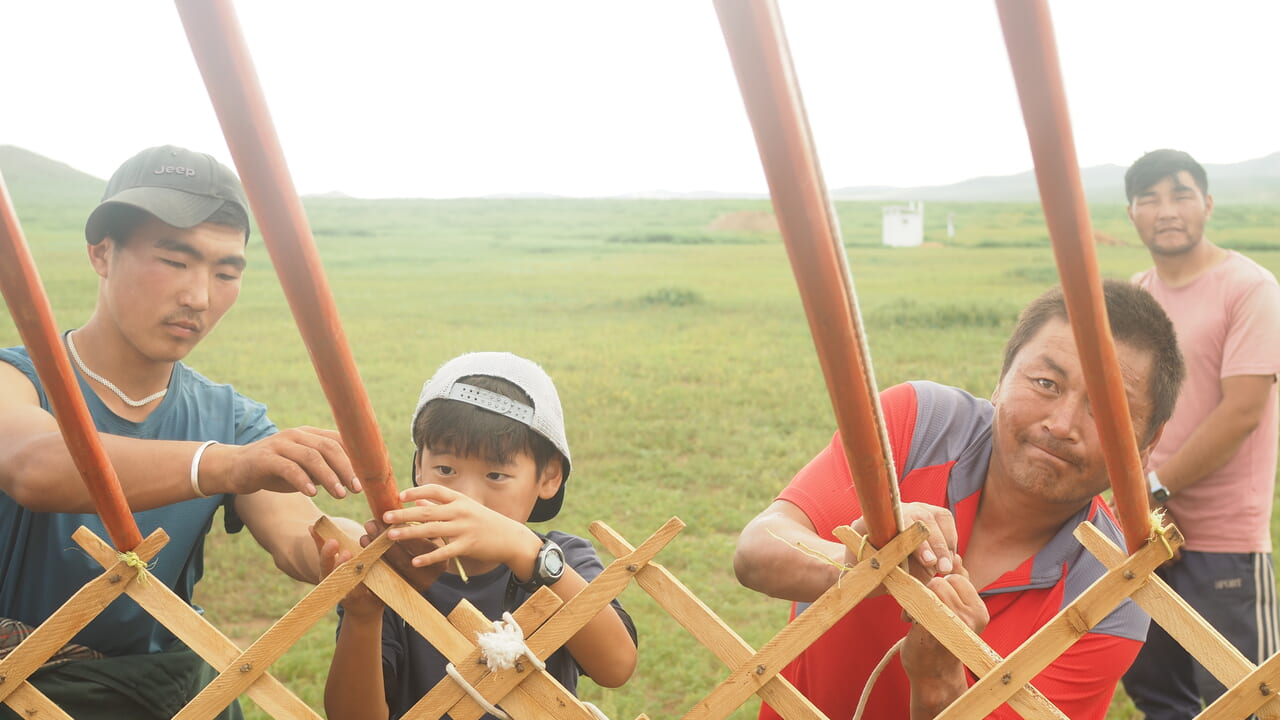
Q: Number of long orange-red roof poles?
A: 4